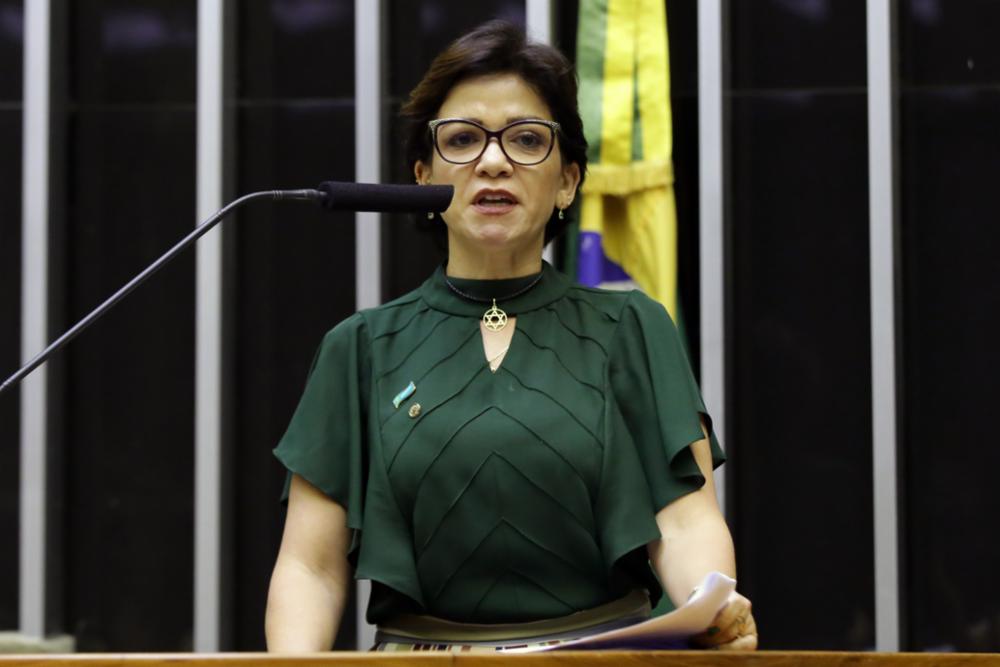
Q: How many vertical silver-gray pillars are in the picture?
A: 6